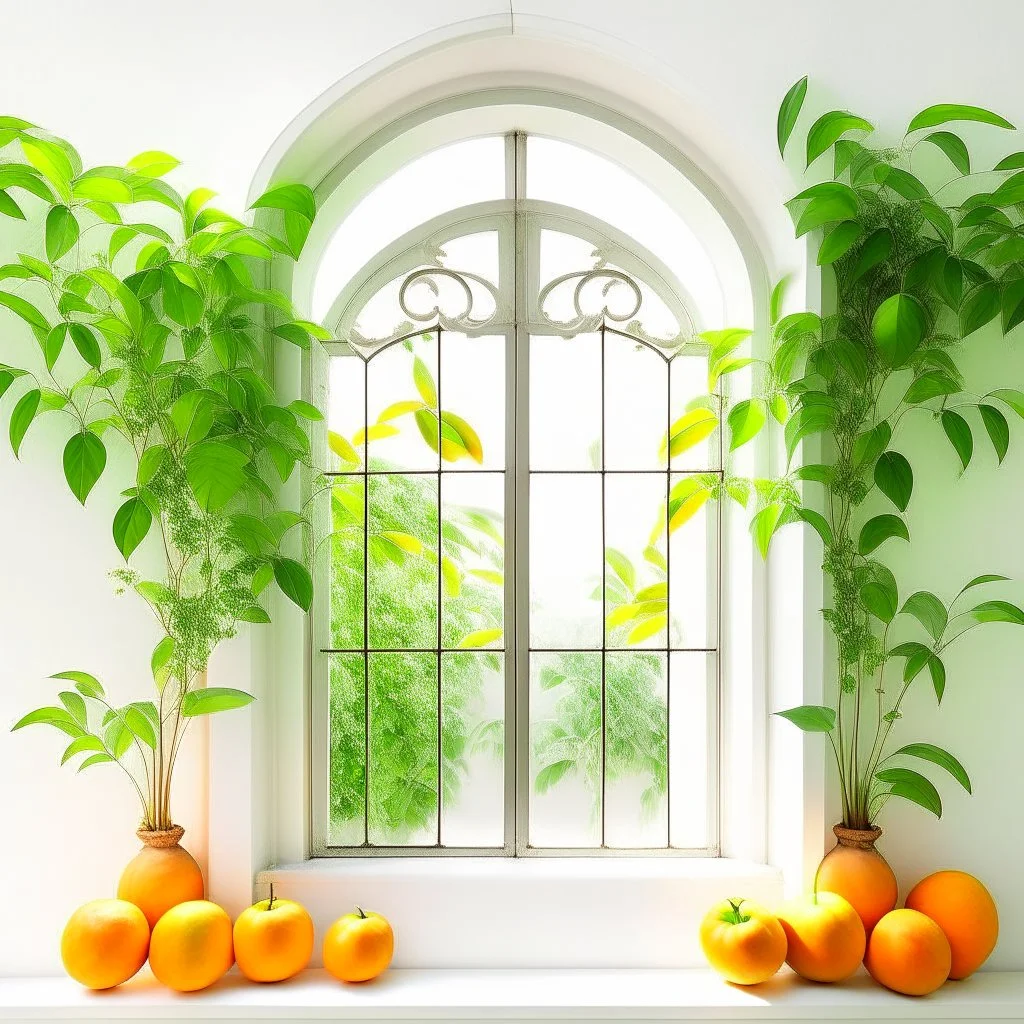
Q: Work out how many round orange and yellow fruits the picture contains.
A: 8